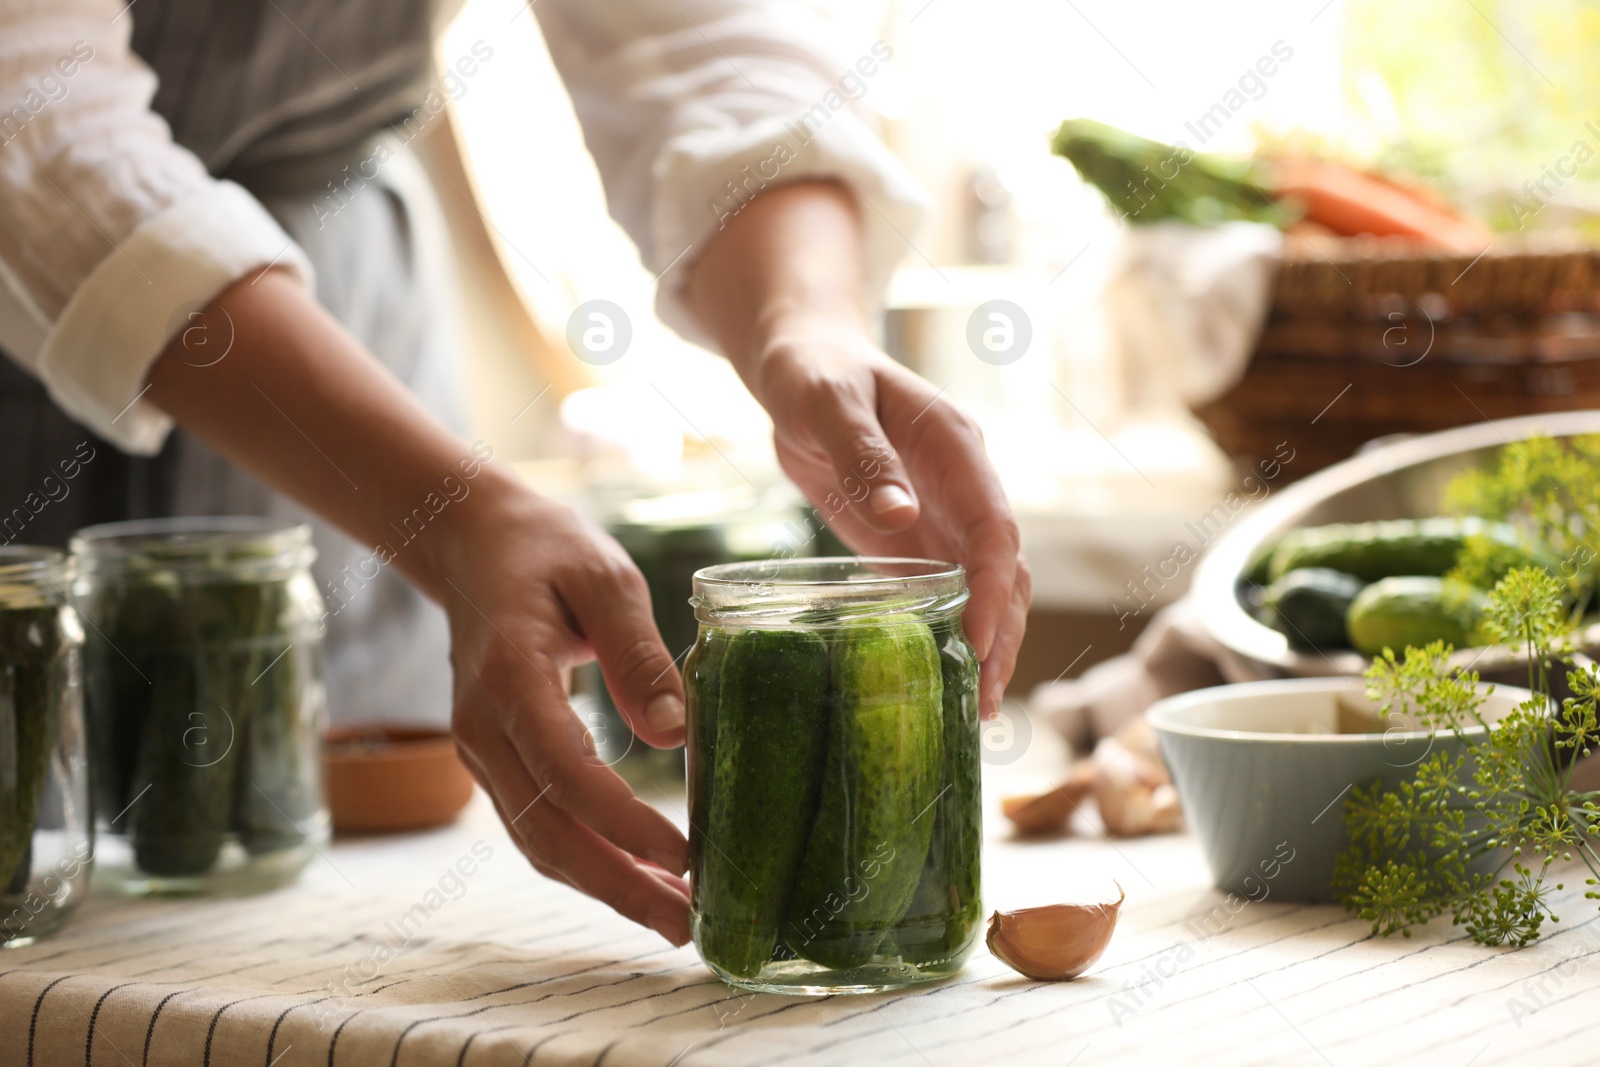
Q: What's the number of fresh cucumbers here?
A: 3